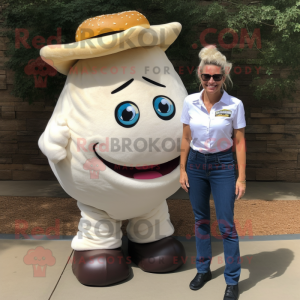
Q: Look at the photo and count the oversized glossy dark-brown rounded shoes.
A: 2